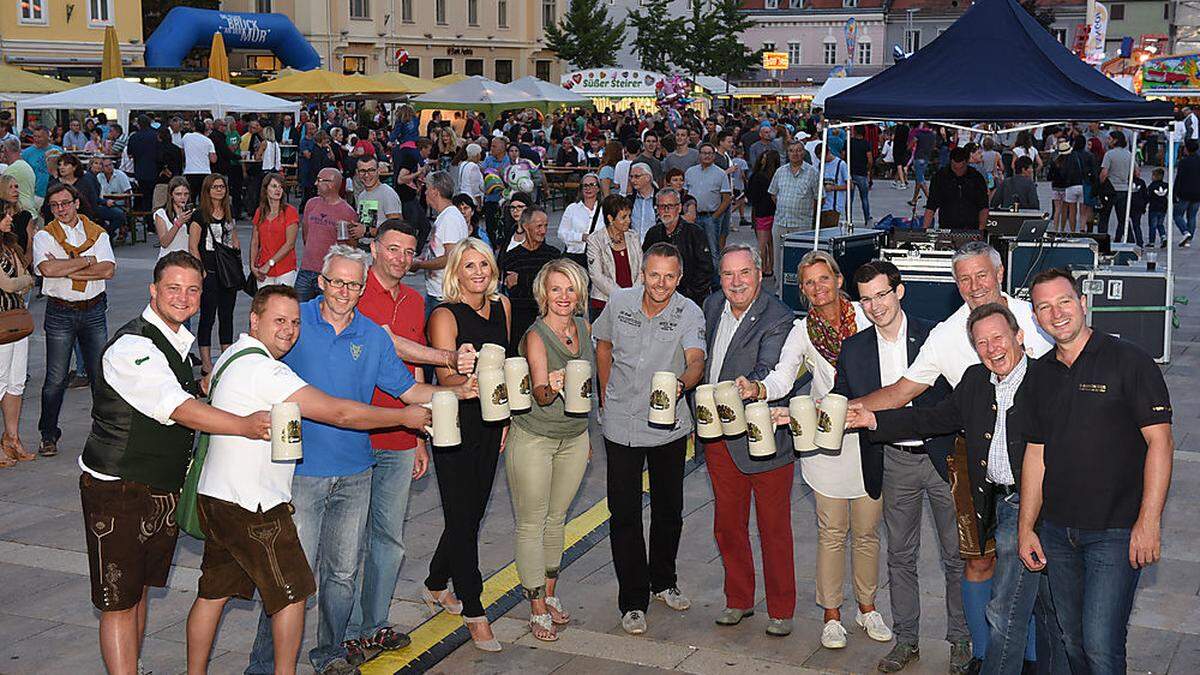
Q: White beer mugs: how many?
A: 12